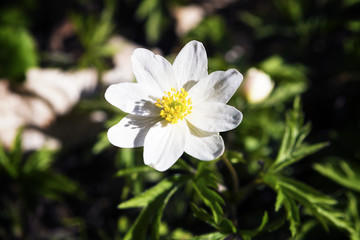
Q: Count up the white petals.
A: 8